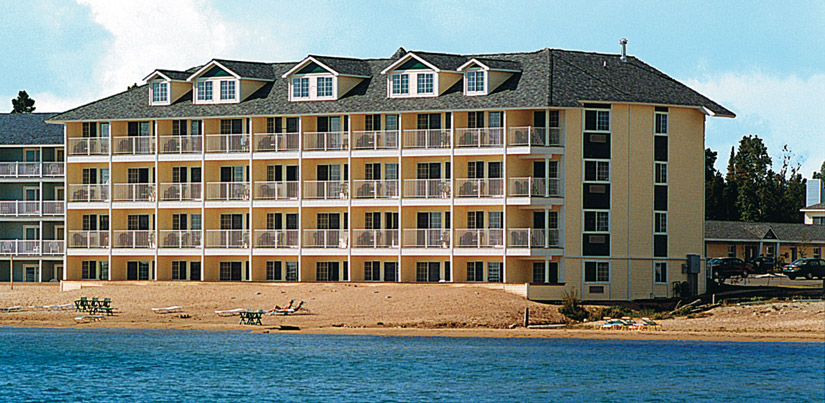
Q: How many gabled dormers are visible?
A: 5